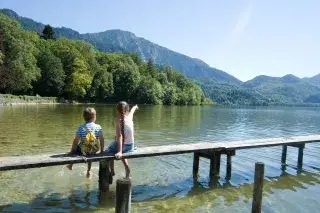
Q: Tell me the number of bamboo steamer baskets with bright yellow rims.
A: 0